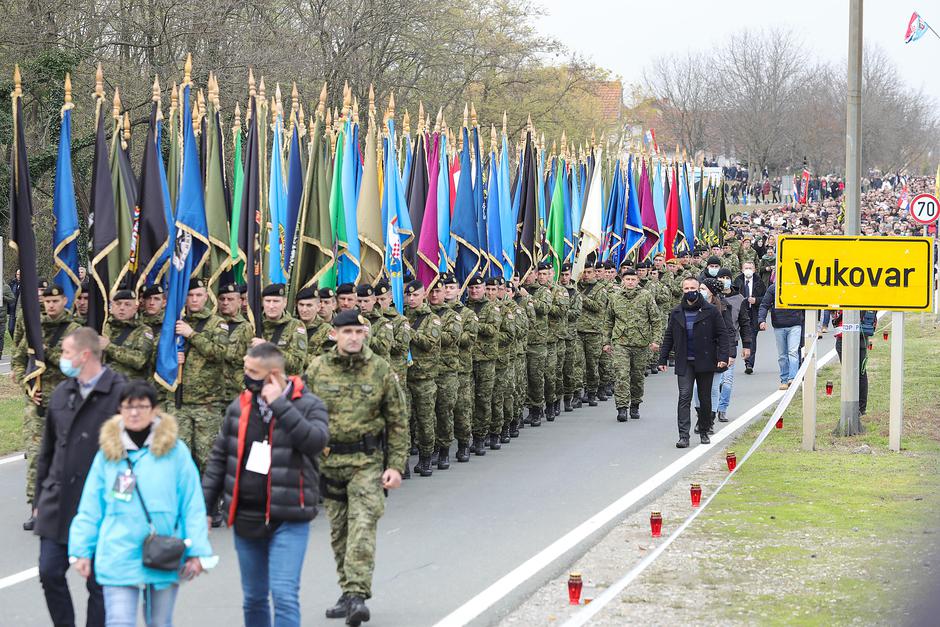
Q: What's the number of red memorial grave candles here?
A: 8